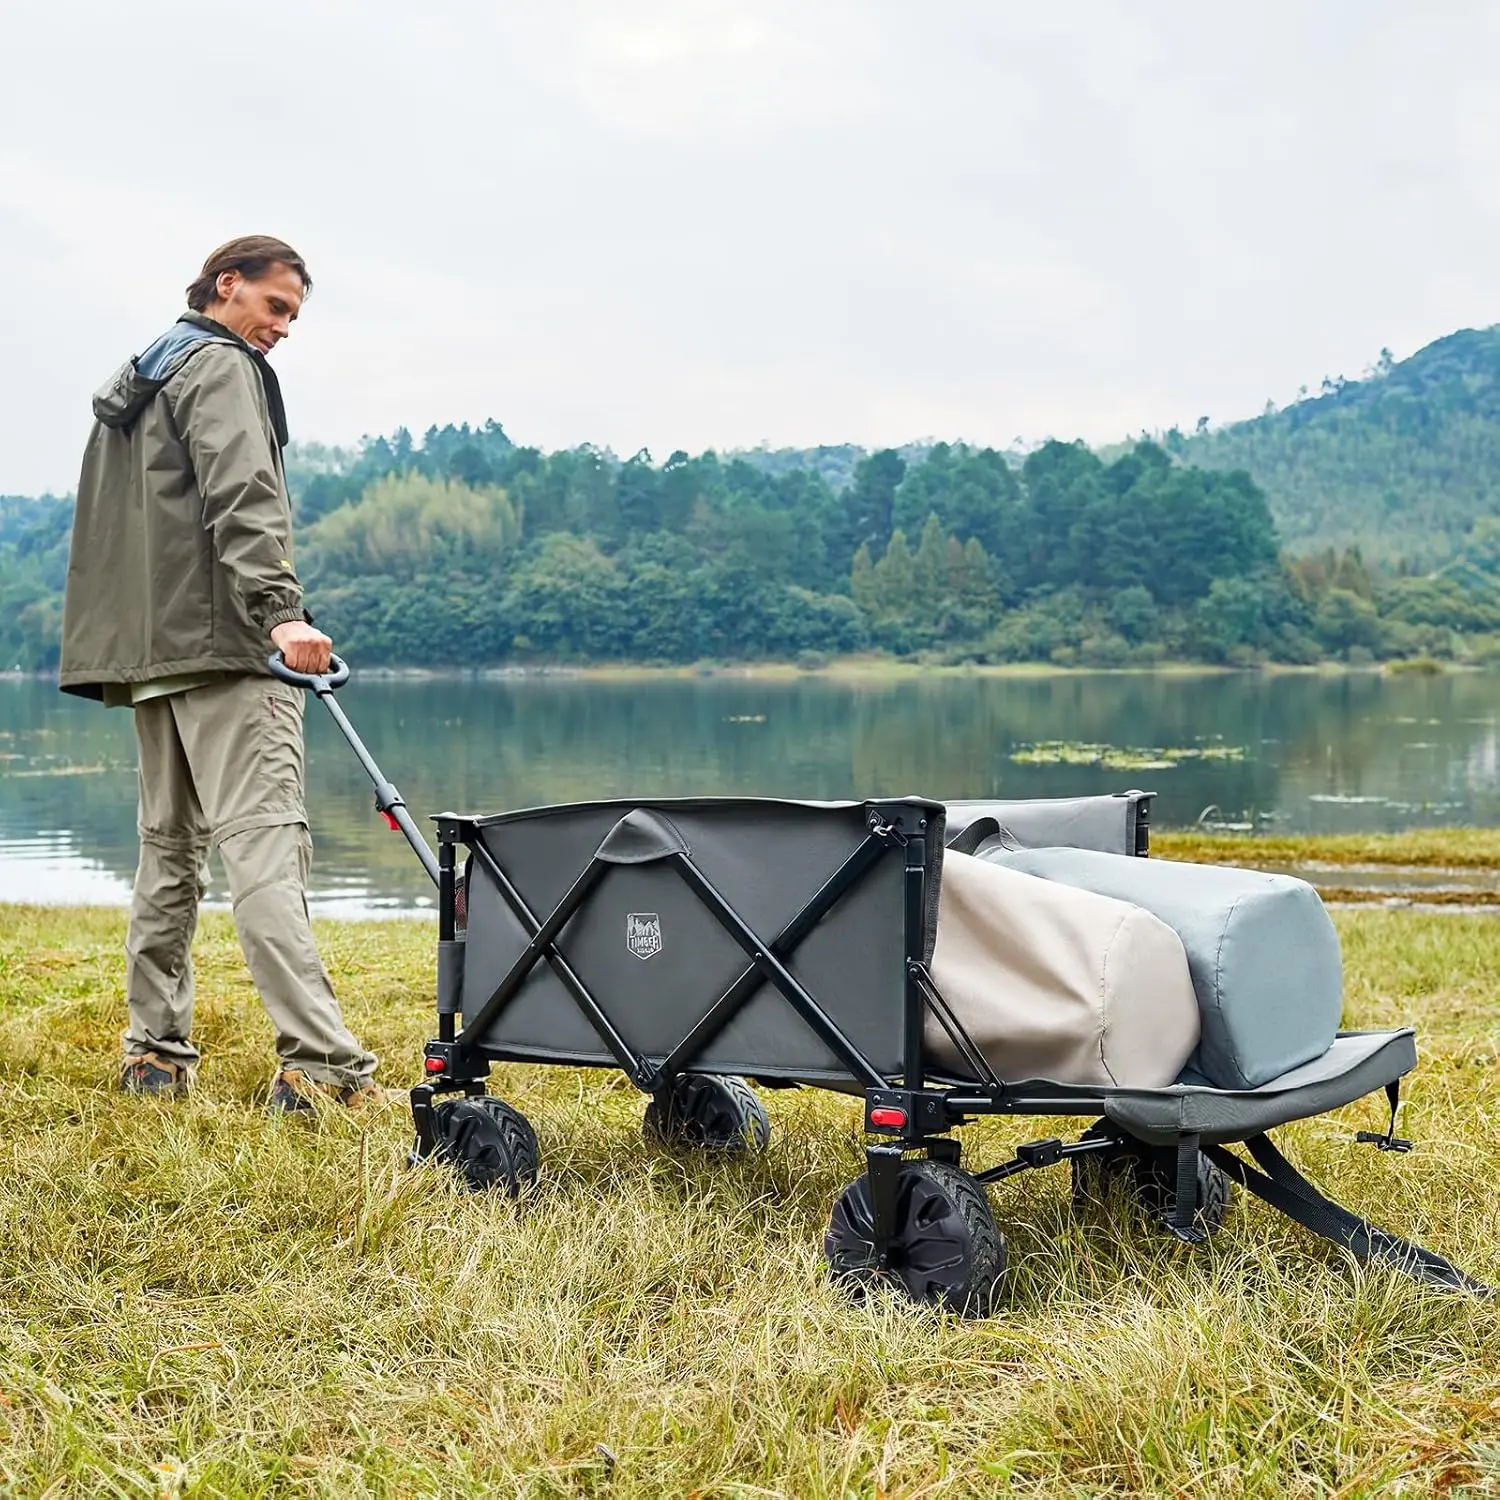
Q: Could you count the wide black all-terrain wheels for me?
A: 4